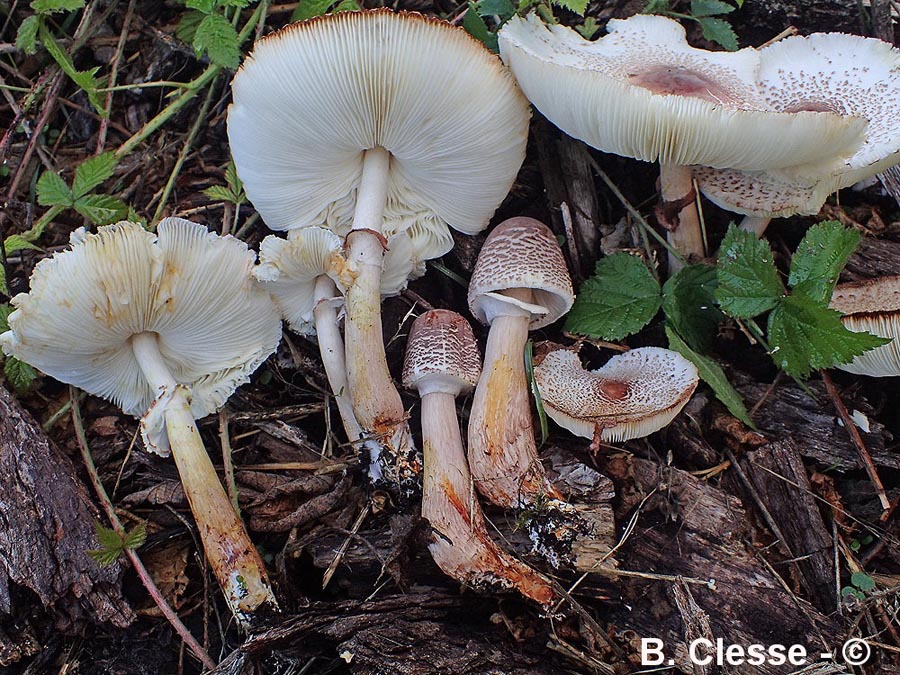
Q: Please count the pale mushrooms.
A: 9